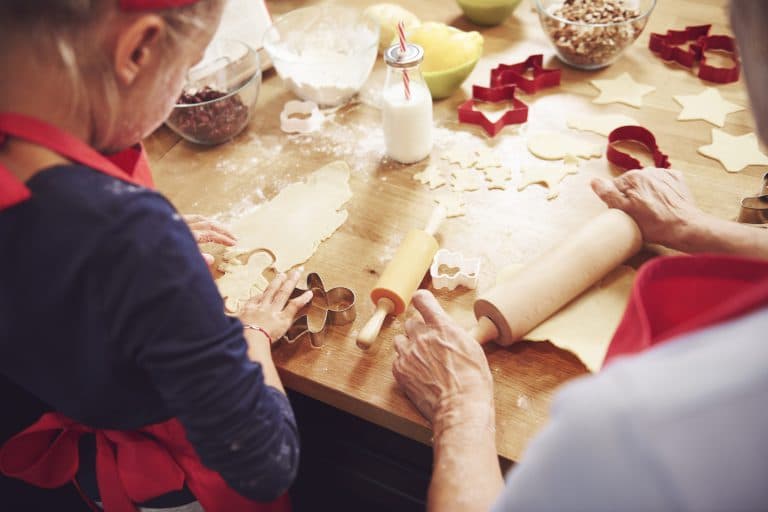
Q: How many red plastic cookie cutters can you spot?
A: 5